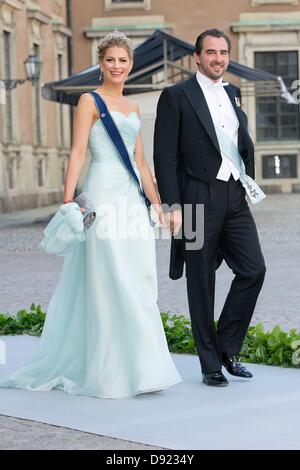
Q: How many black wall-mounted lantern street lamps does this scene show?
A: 1